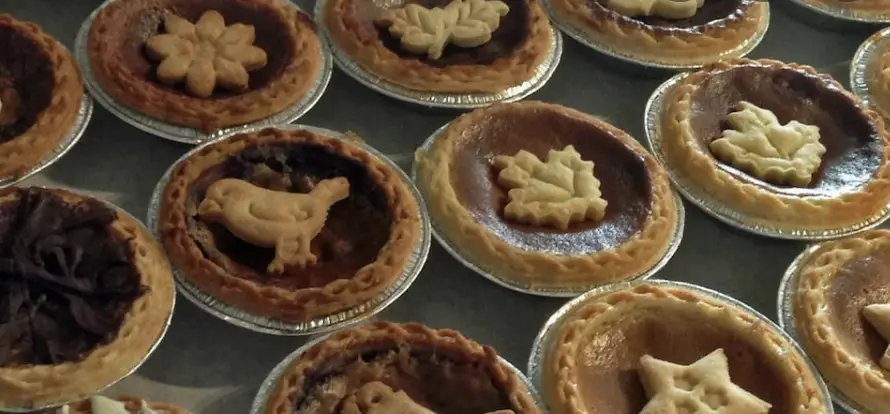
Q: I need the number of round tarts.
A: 14